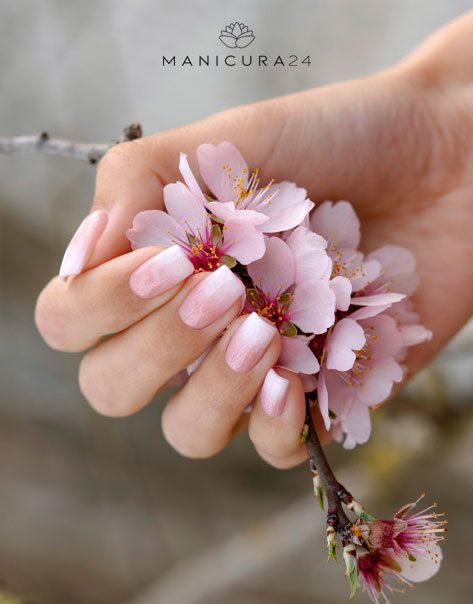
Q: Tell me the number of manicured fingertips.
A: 5